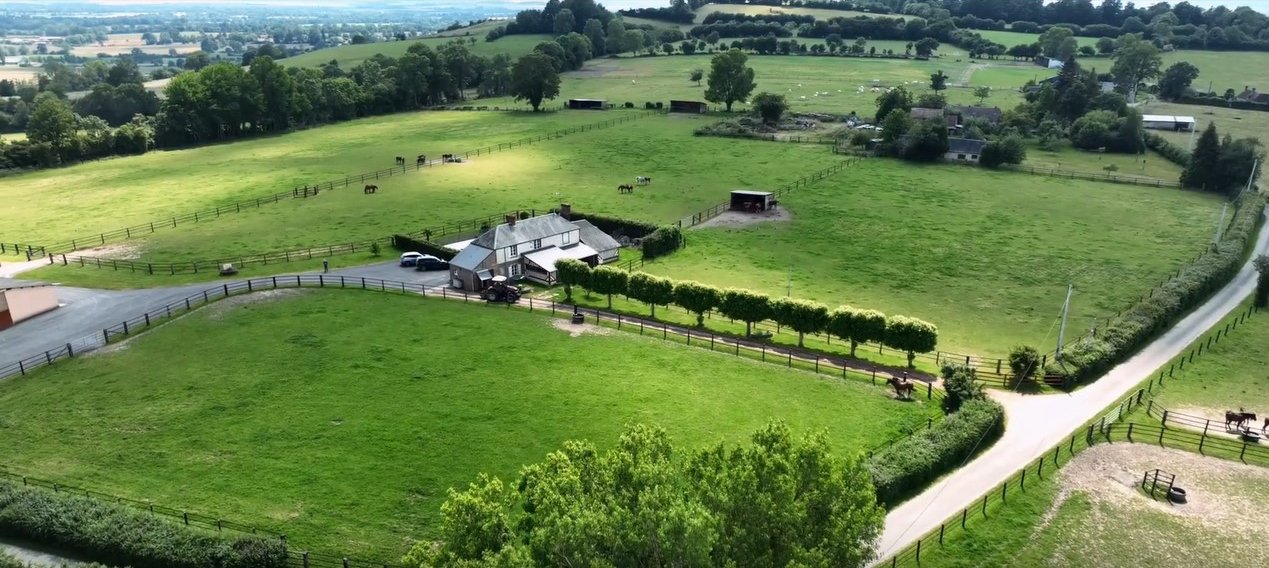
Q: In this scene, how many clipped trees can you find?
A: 8